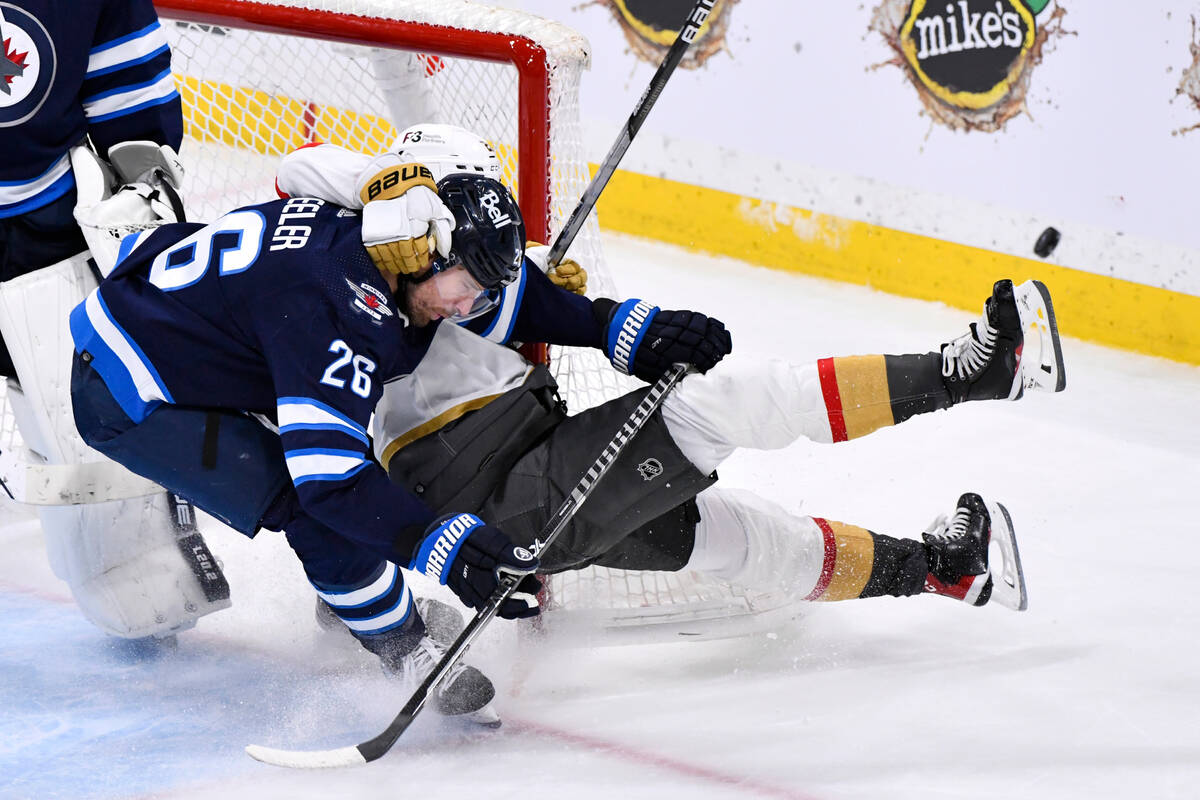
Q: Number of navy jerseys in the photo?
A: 2